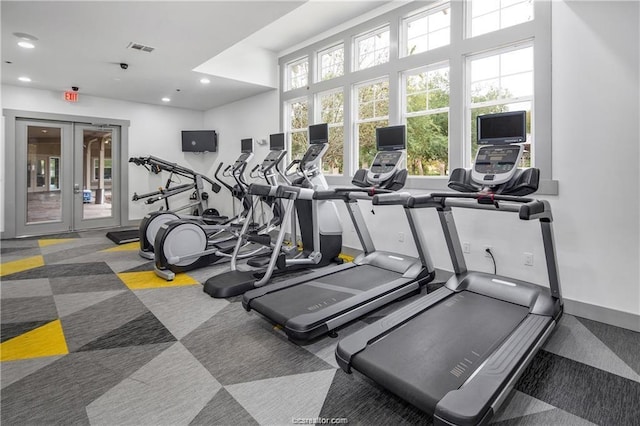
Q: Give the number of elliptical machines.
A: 3